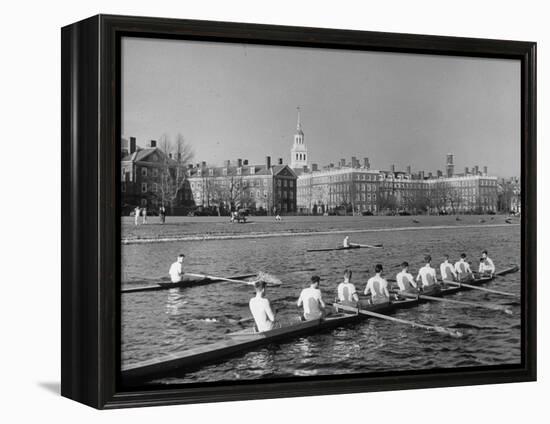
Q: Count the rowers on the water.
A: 11